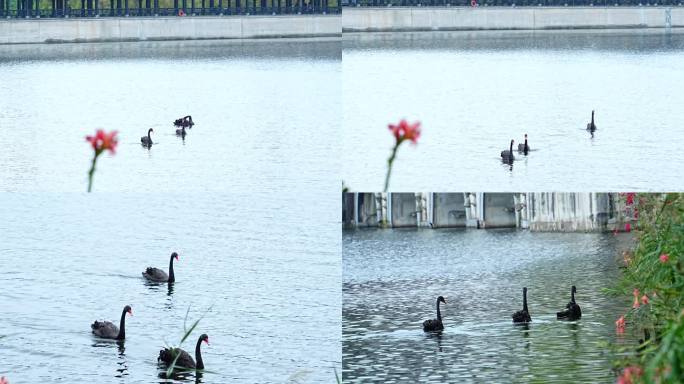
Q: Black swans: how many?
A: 12